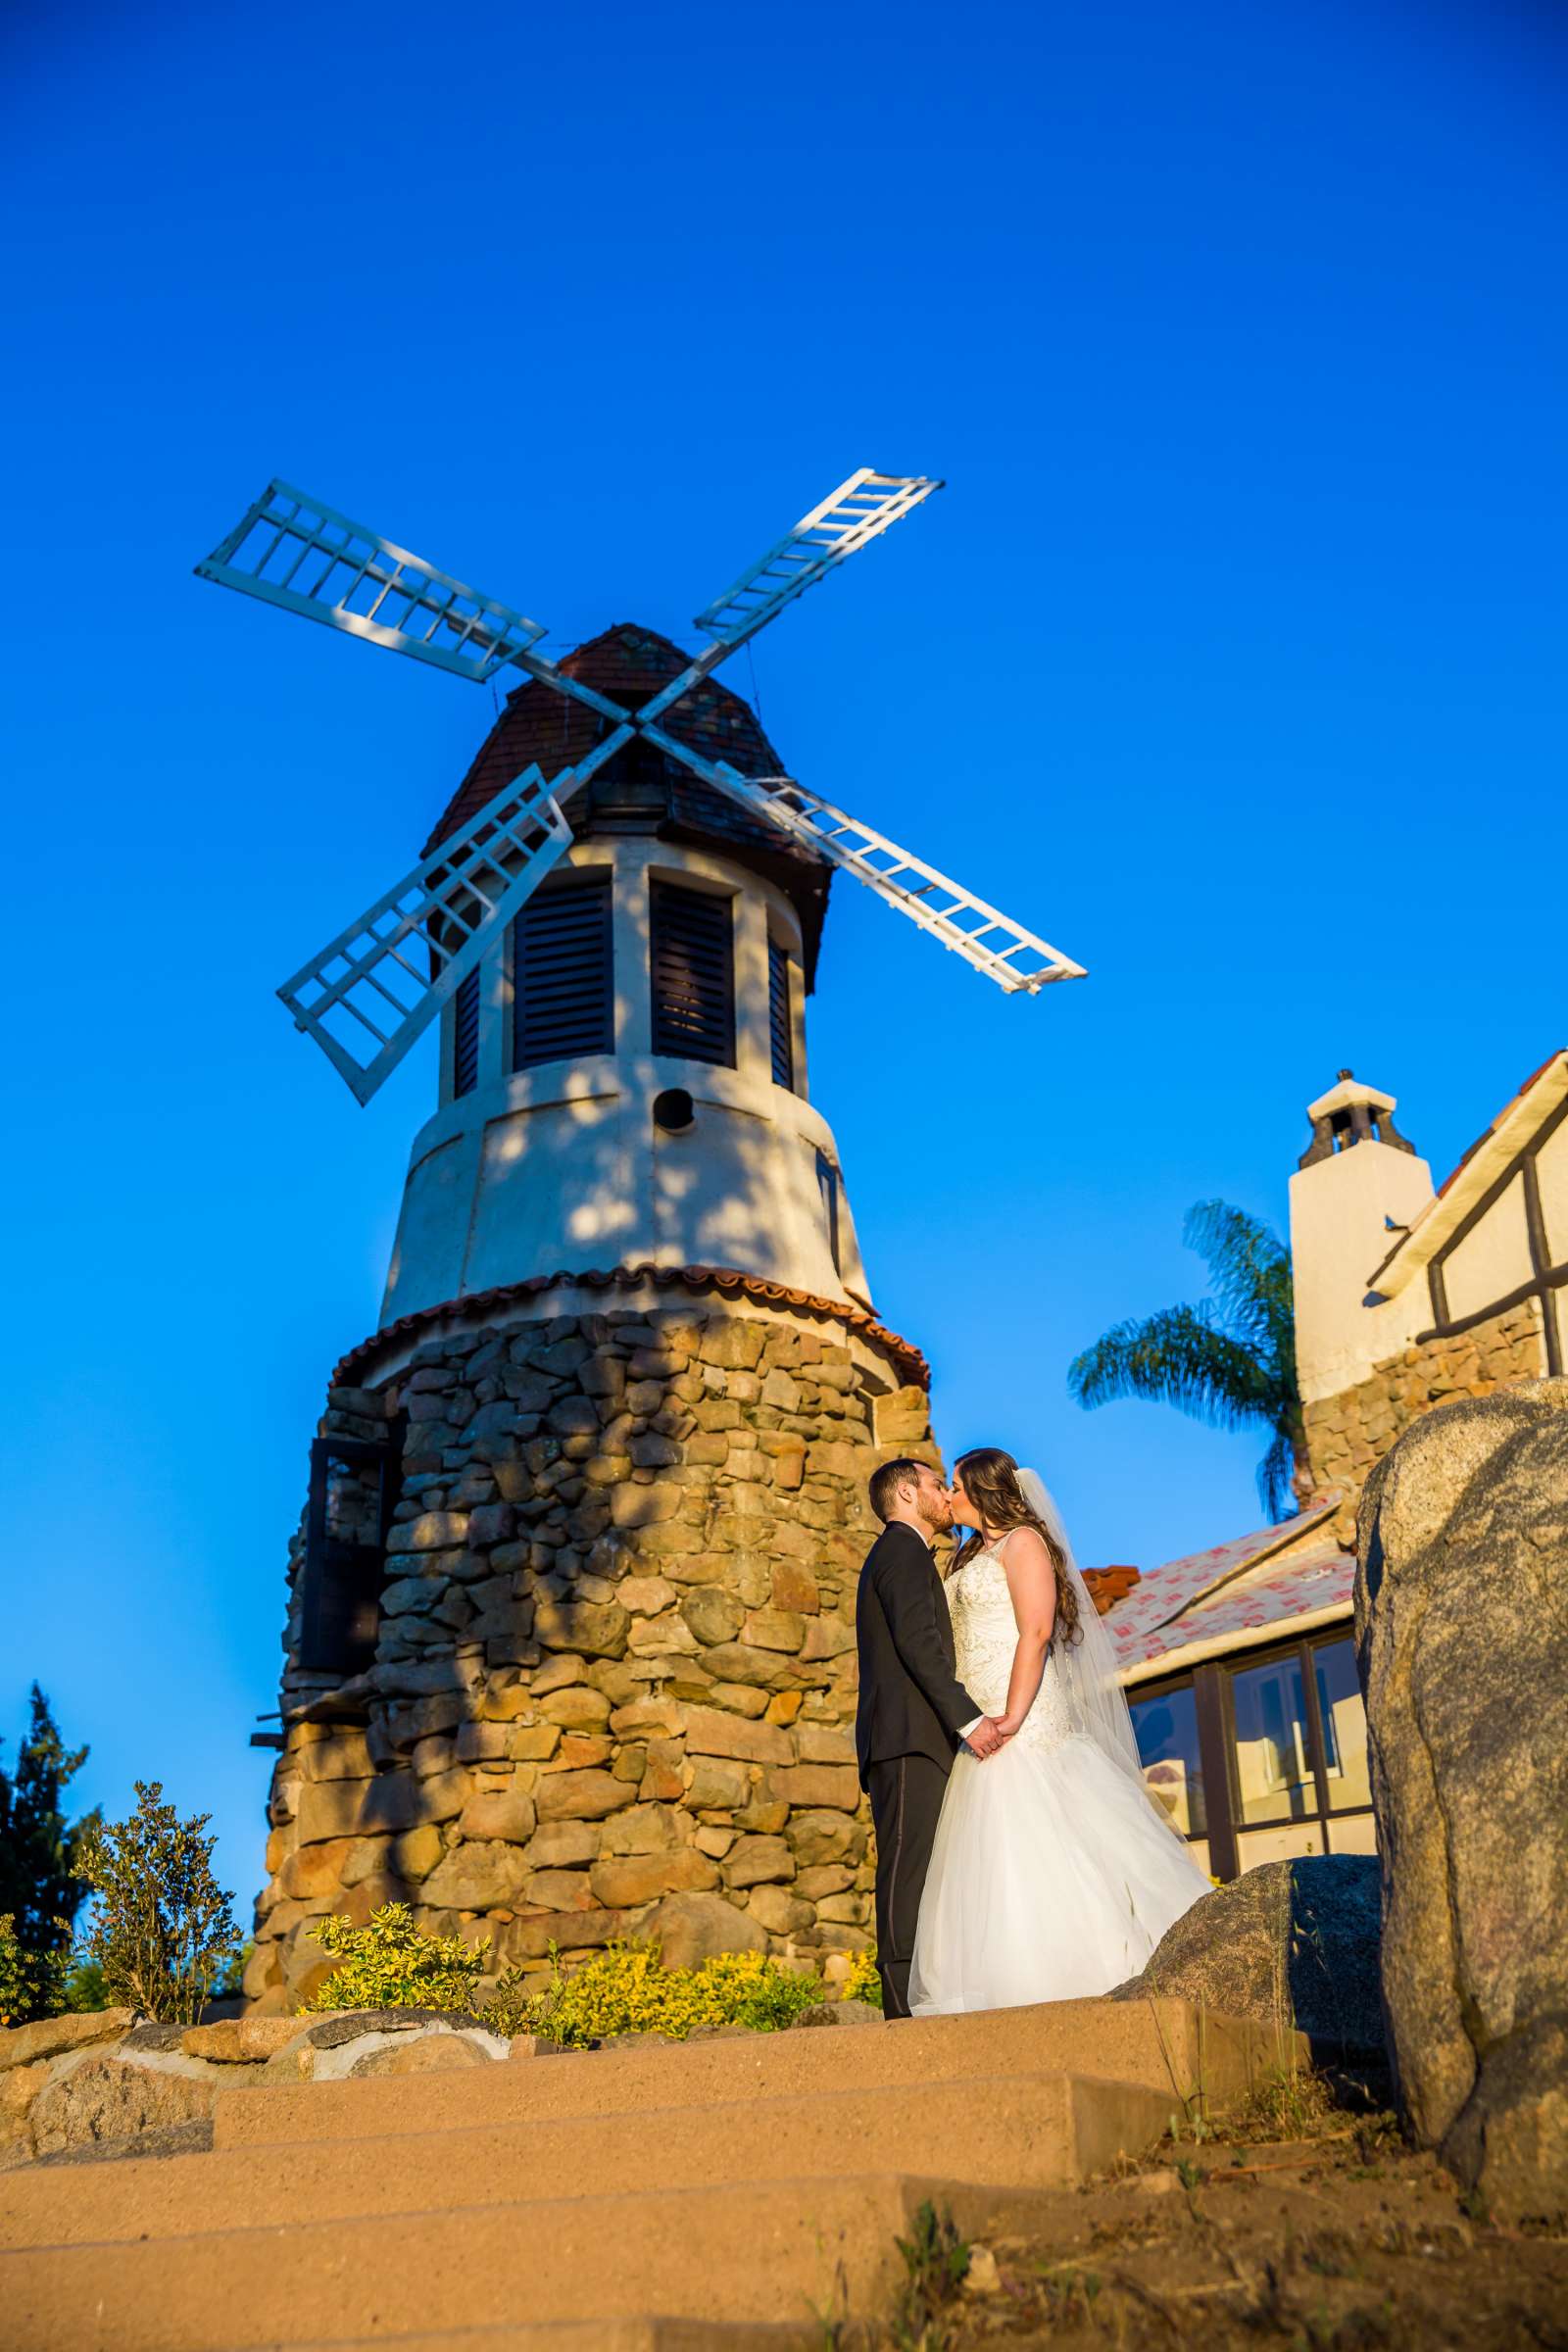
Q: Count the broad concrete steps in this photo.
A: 4